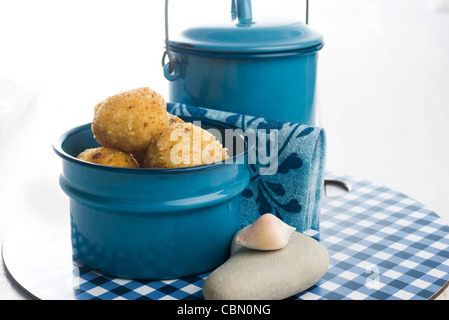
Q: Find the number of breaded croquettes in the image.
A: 4